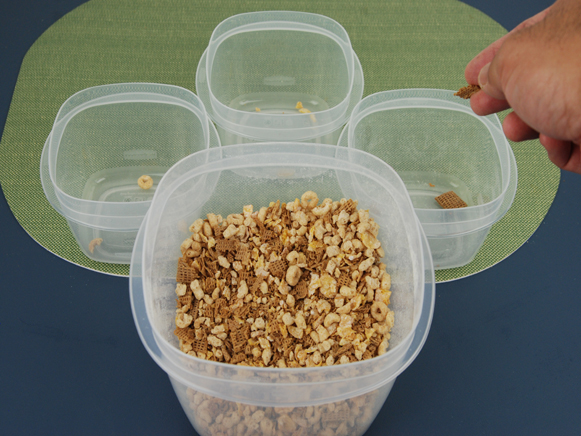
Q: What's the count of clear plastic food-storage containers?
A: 4